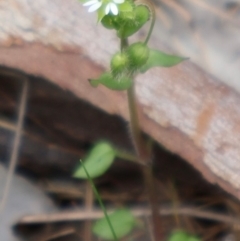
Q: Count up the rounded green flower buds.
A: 2